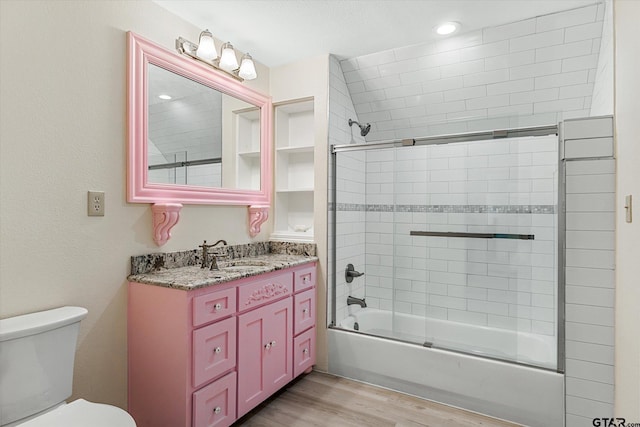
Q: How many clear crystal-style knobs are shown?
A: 8